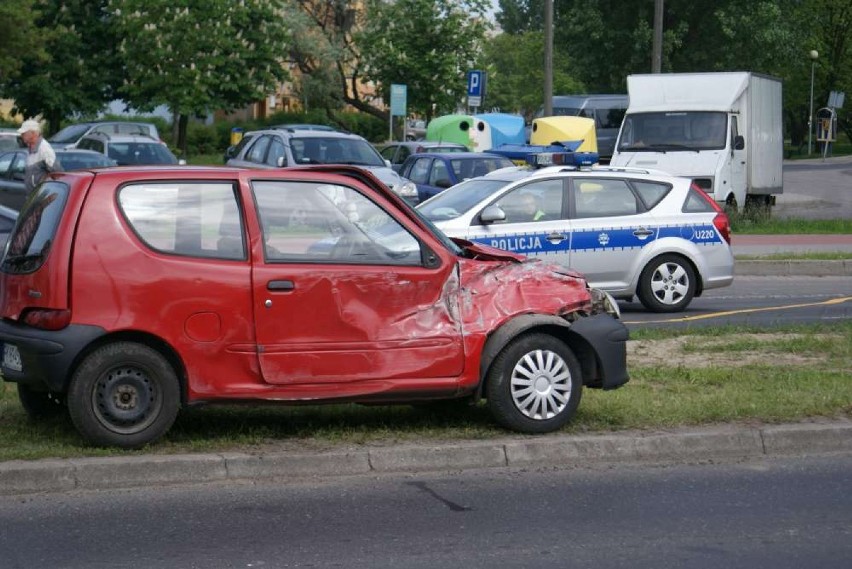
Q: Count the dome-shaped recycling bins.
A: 3